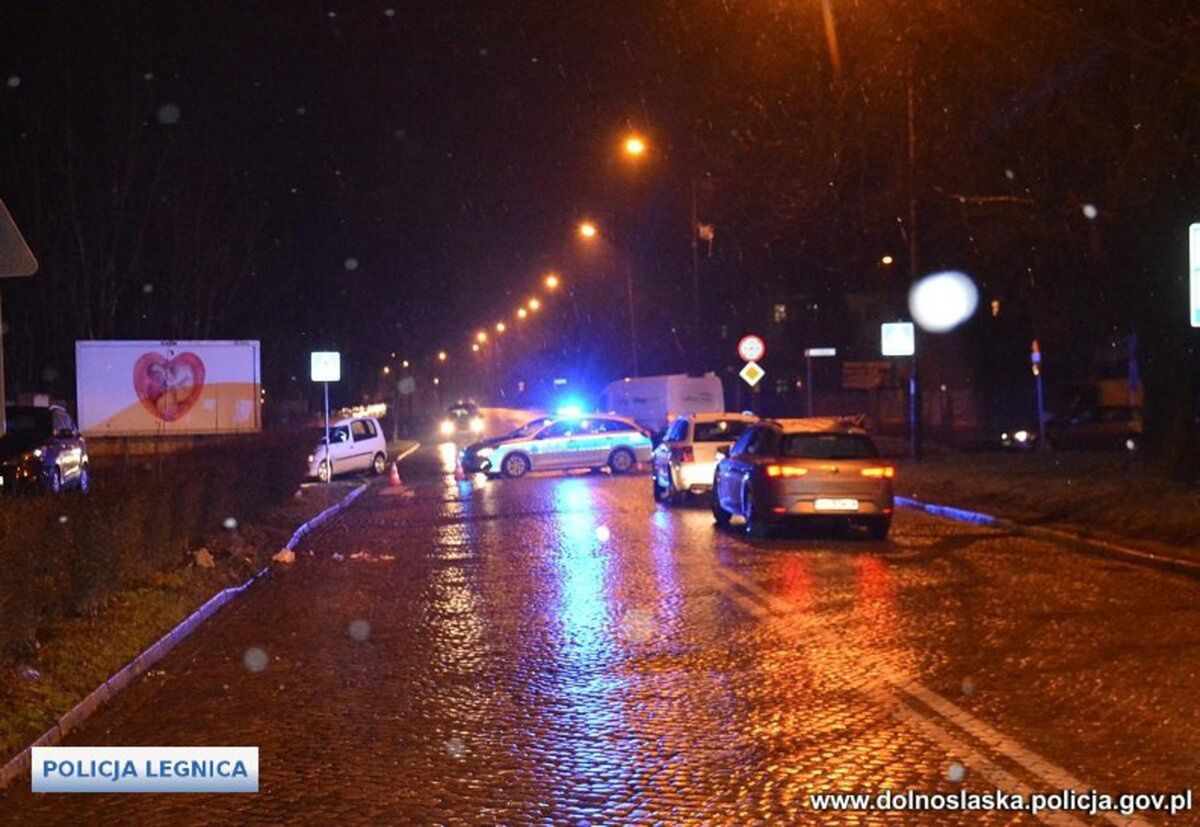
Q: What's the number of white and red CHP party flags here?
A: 0